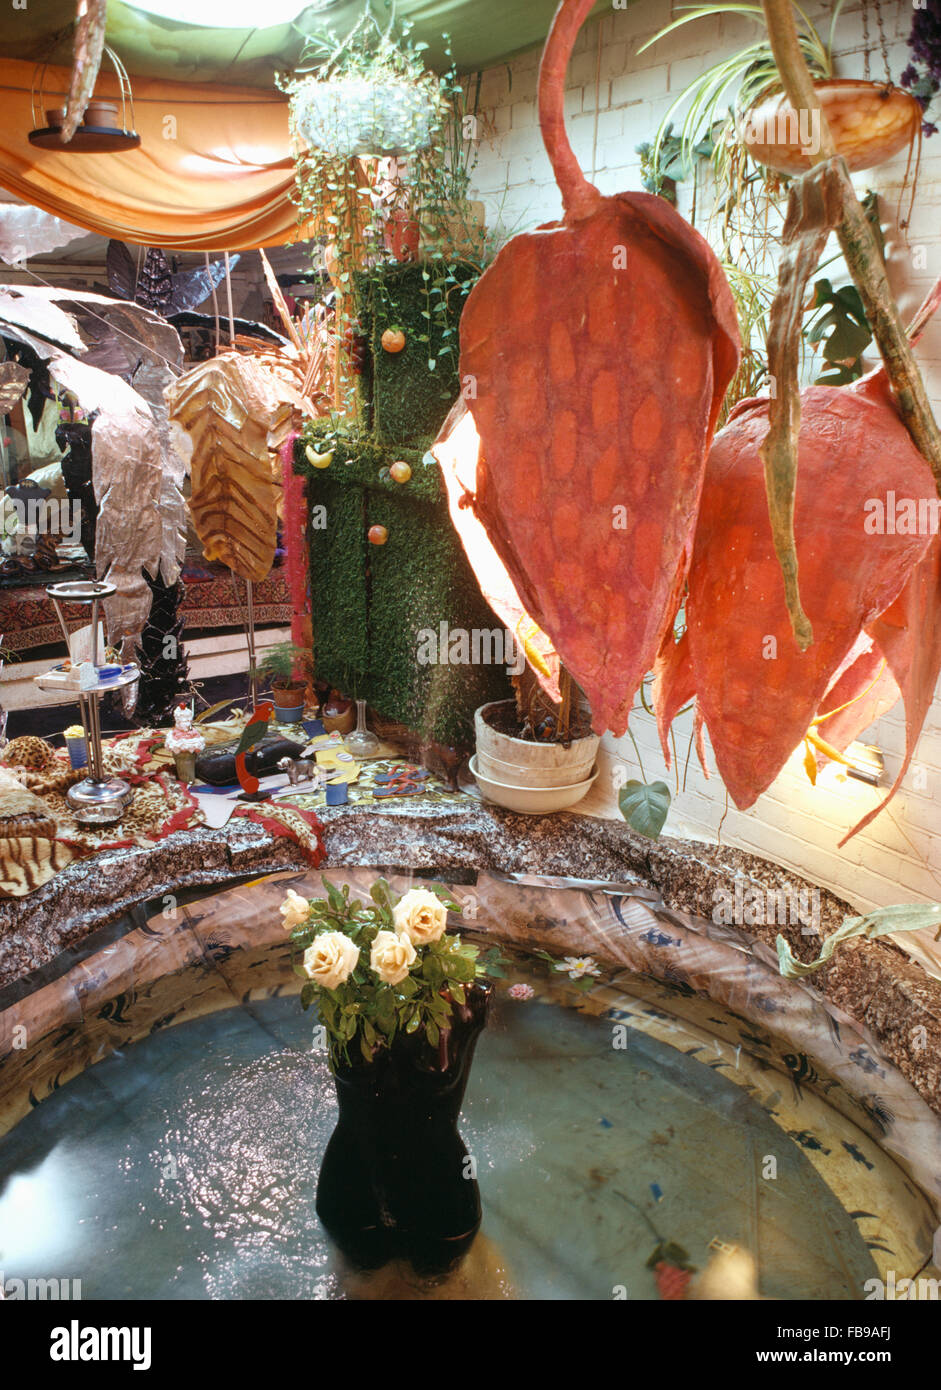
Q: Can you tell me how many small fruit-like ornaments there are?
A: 4